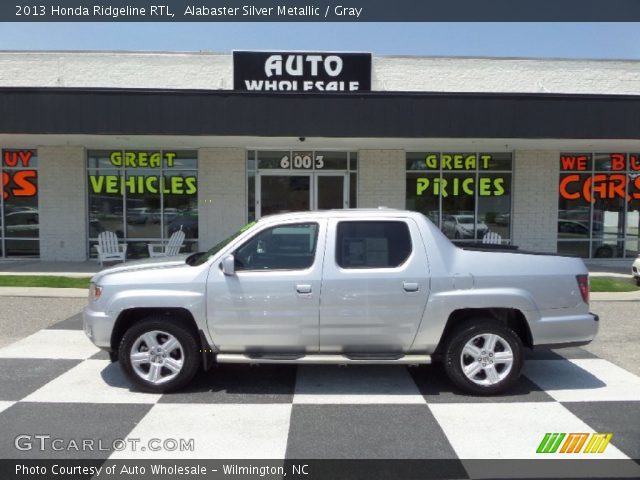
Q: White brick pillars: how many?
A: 4